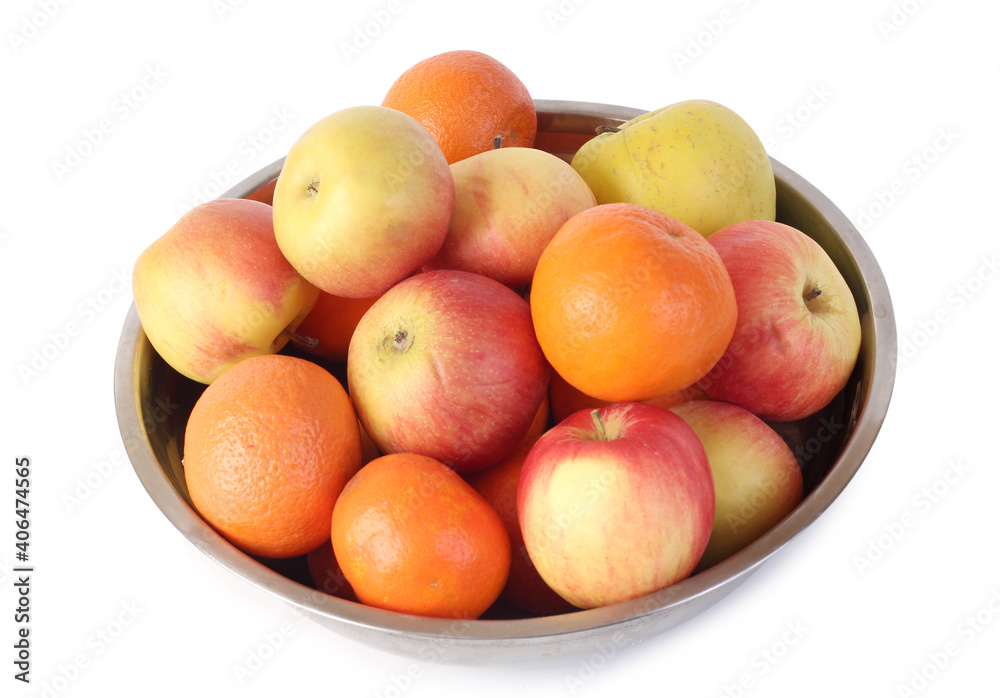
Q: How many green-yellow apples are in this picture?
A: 1